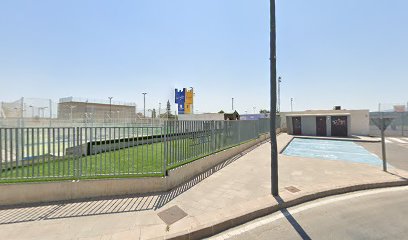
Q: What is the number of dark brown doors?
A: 3